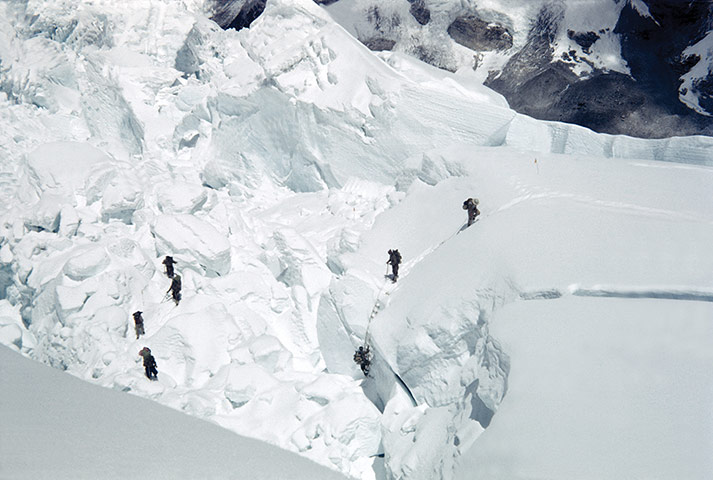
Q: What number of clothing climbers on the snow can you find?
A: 7